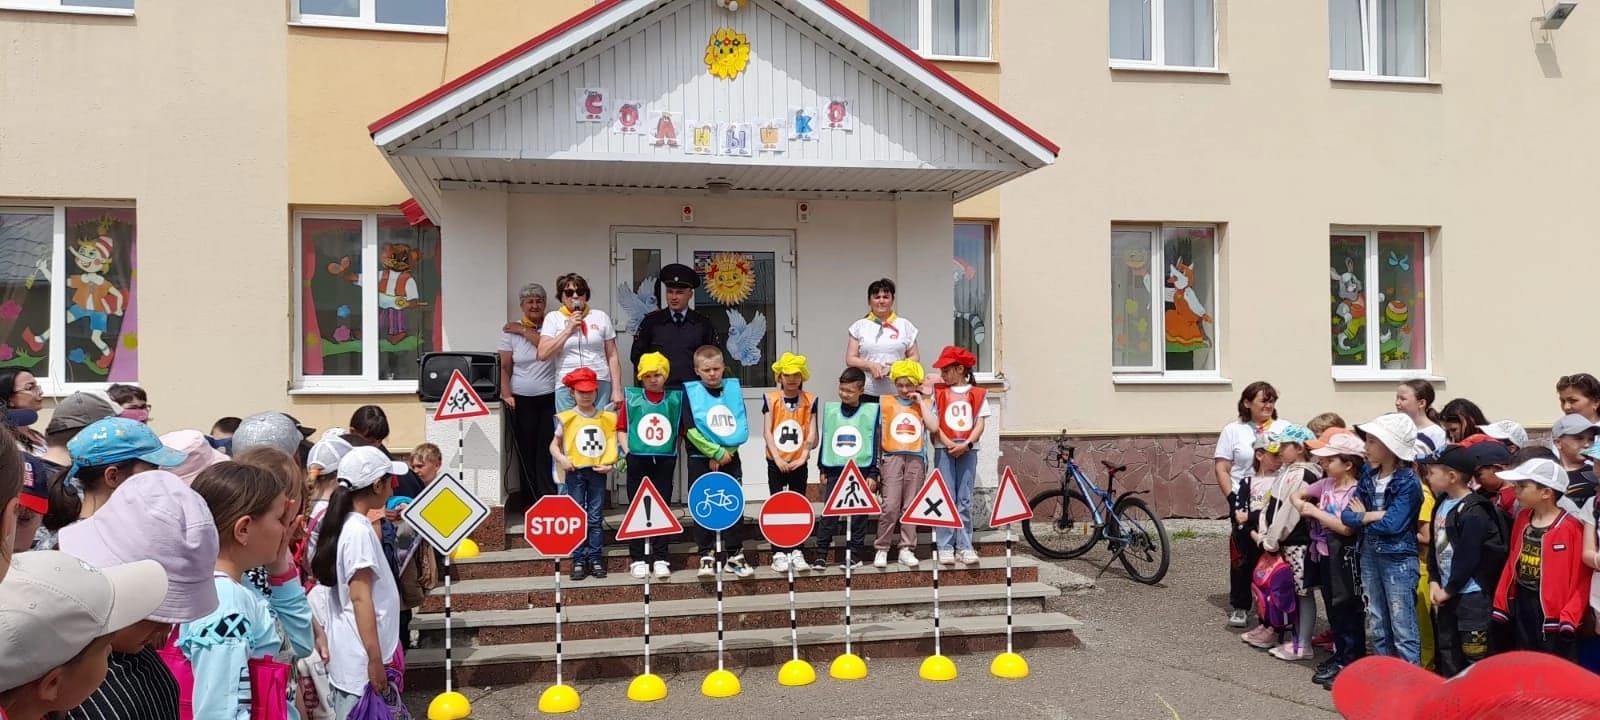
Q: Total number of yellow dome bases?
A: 9